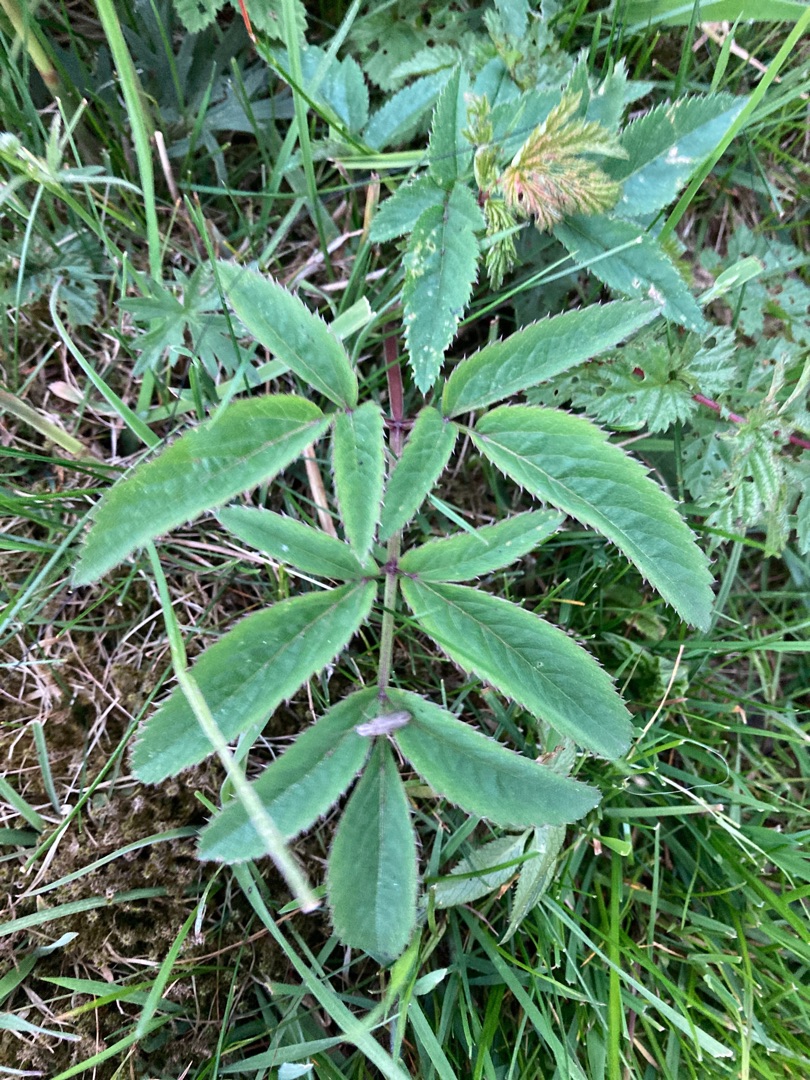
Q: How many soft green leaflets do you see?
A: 13